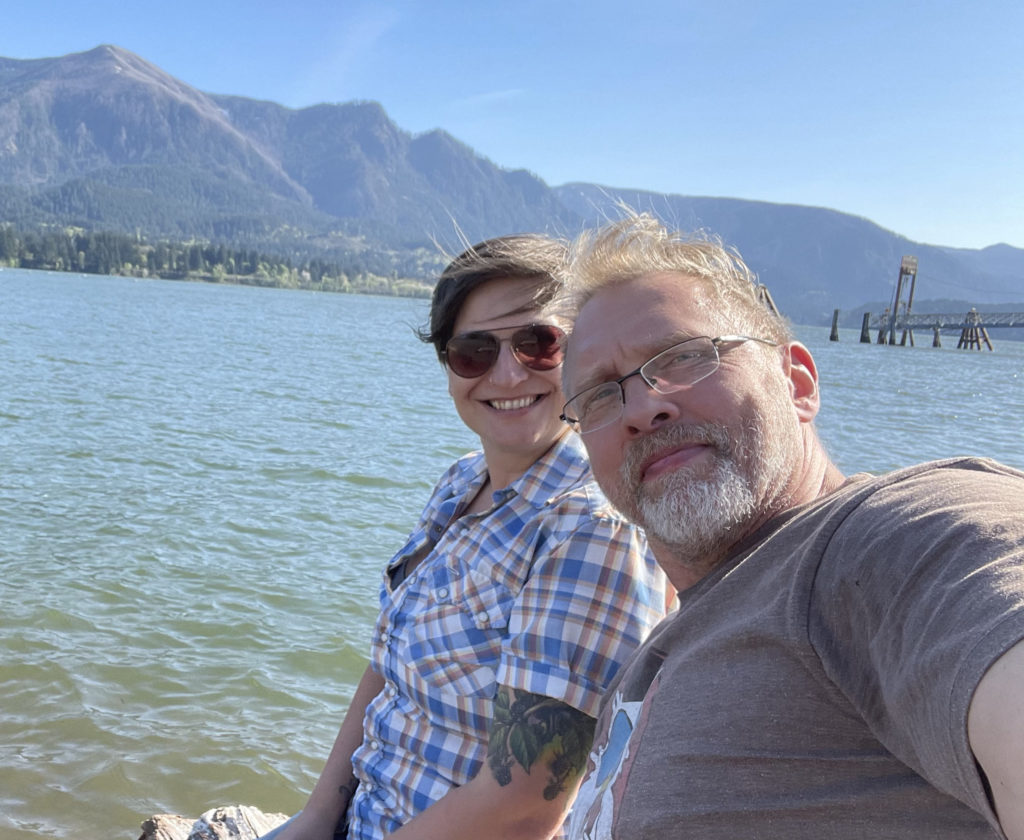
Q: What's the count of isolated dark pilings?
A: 2